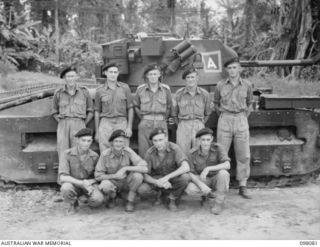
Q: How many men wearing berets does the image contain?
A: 9